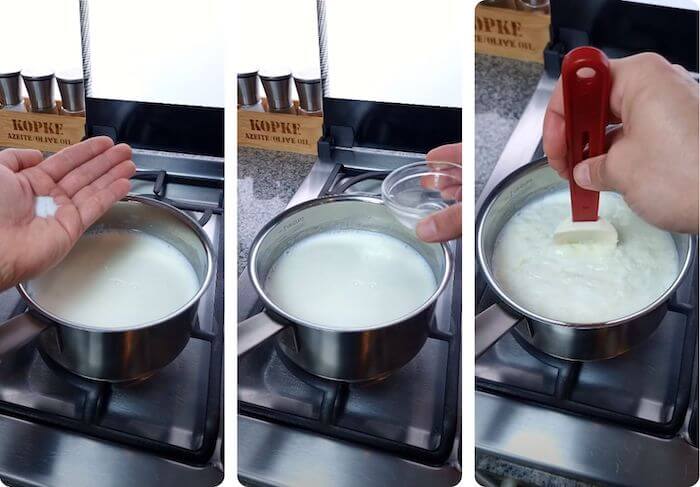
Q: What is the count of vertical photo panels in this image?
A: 3